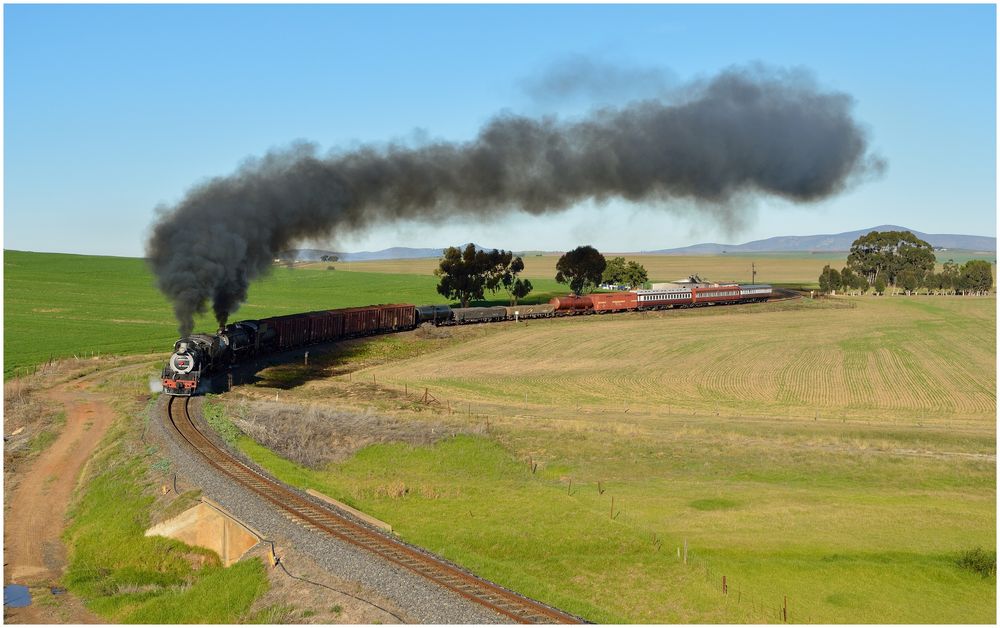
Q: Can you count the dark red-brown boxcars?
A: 4